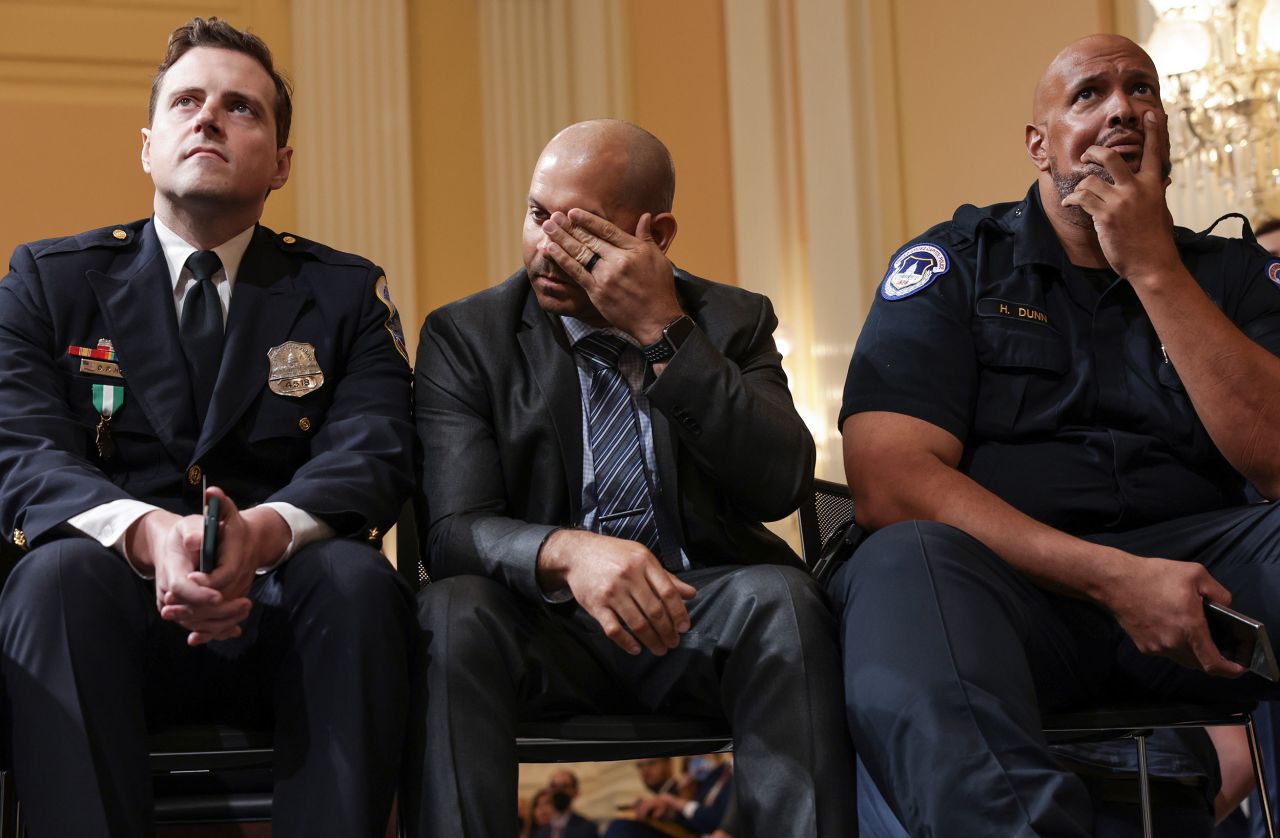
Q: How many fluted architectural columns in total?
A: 2